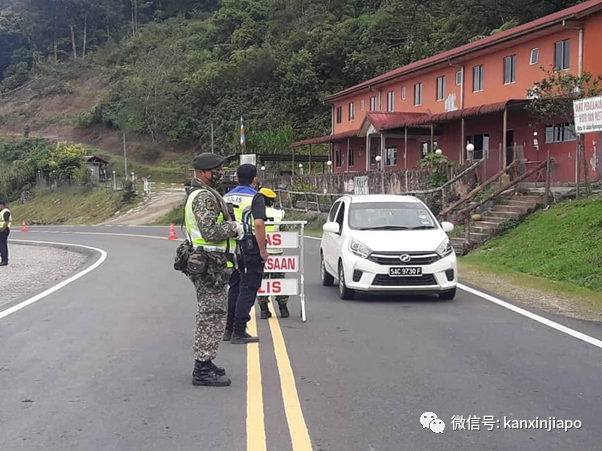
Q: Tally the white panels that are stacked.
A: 3